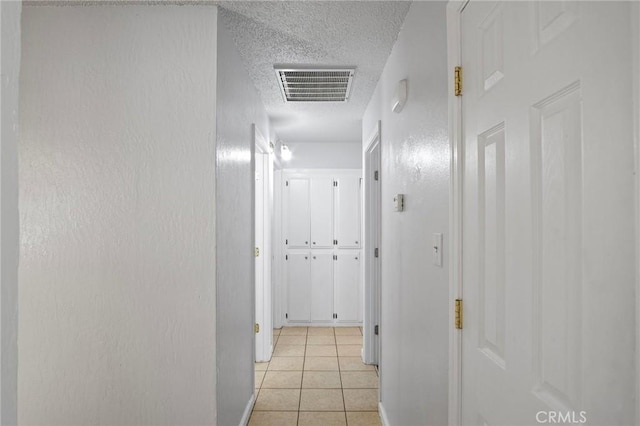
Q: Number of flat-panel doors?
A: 6